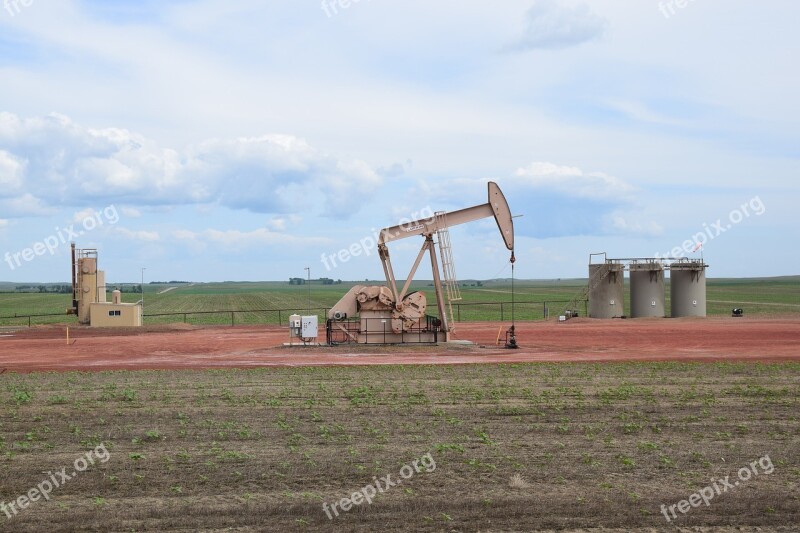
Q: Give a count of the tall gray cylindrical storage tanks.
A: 3